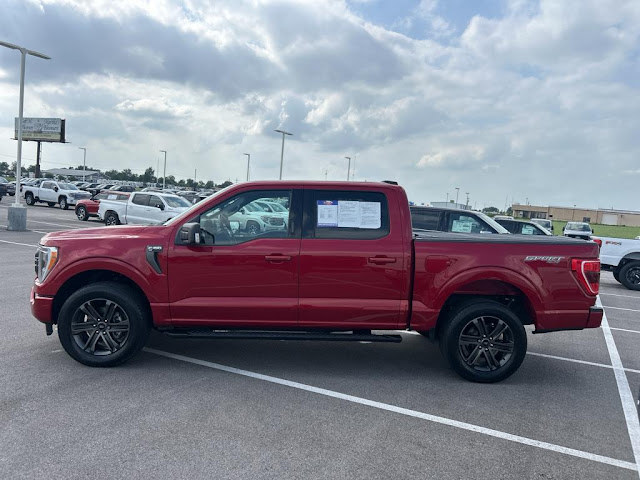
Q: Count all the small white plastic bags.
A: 0